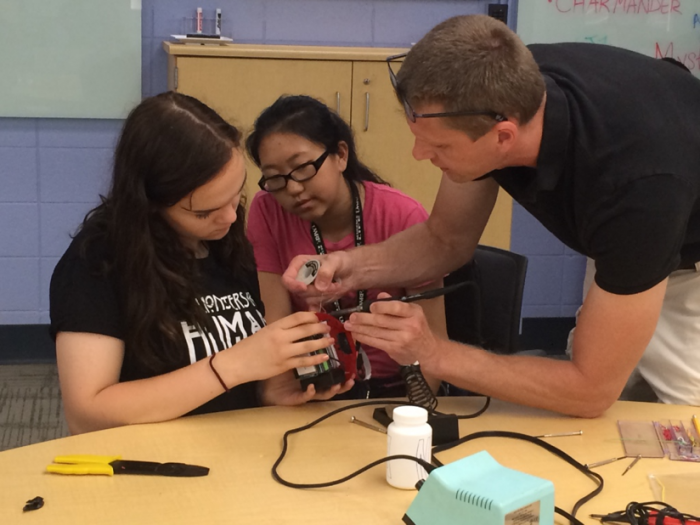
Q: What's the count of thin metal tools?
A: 4